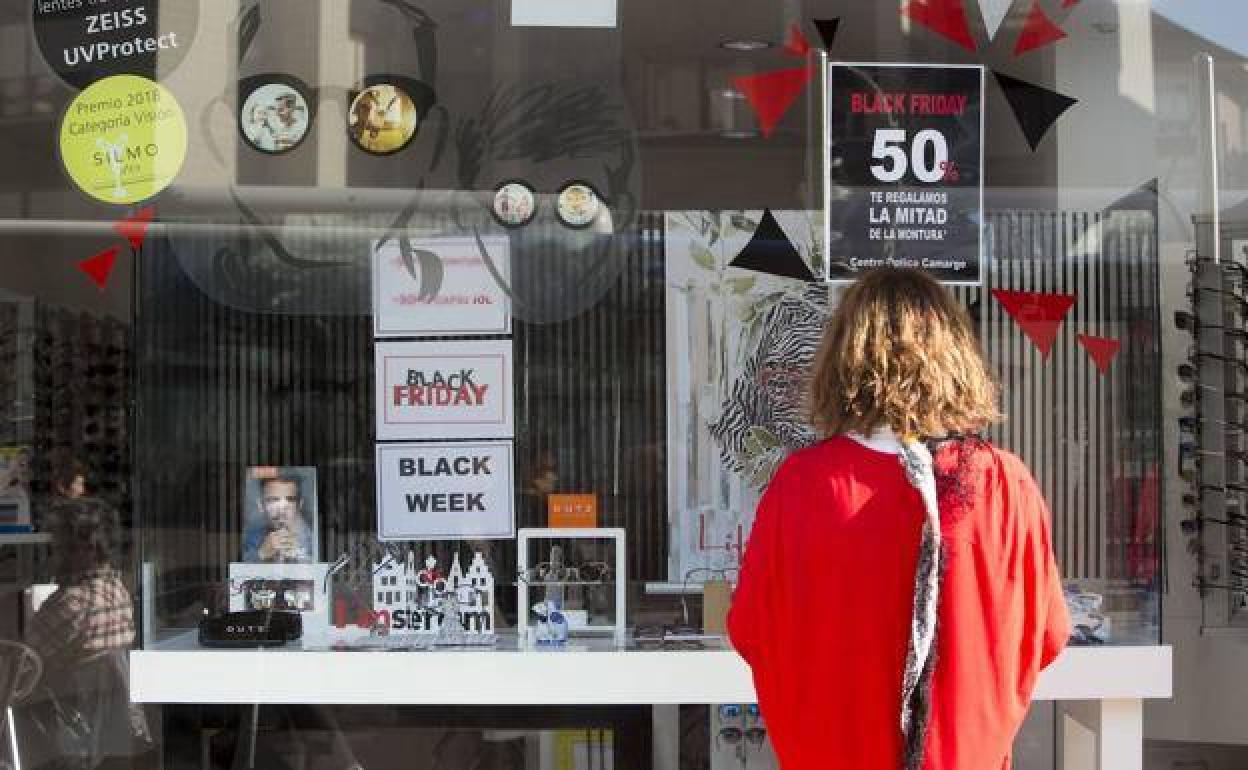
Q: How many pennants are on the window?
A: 13